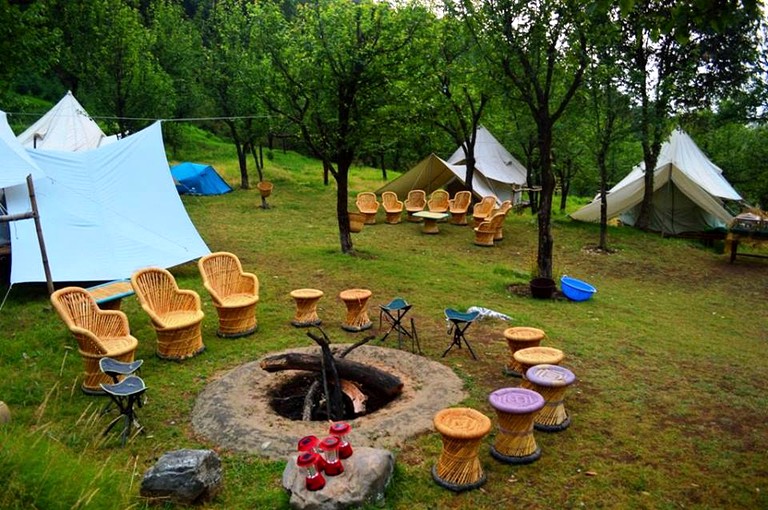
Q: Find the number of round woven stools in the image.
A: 7